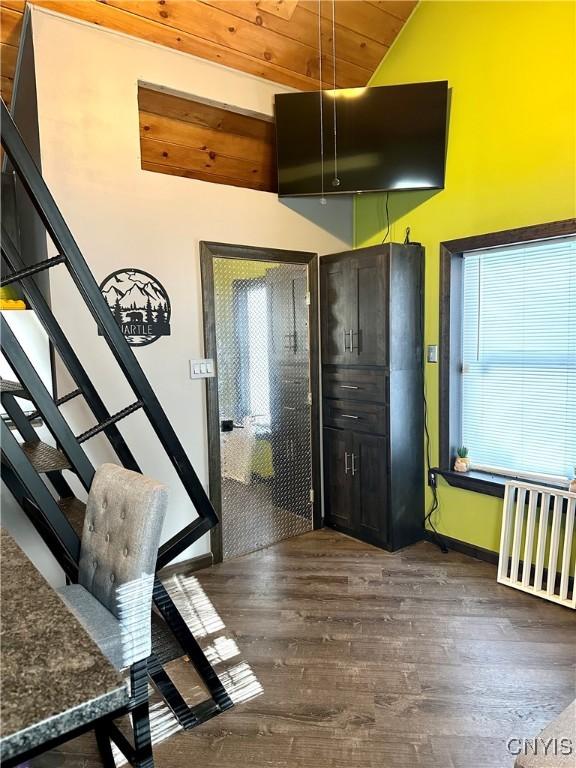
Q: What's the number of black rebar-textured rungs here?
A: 3